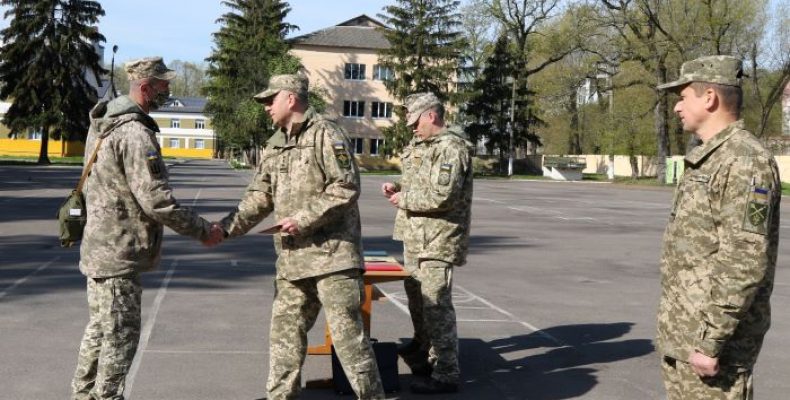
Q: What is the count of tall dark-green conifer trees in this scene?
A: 4